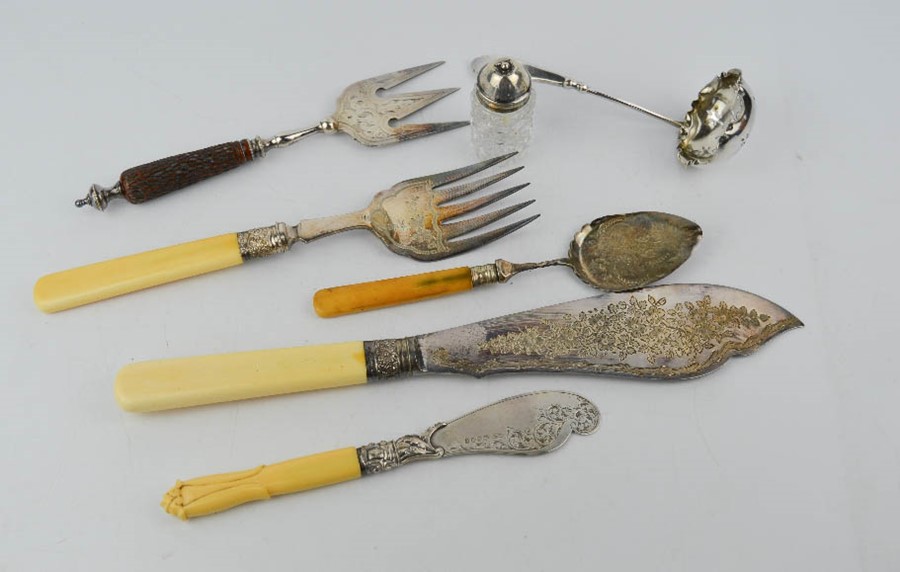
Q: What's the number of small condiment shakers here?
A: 1